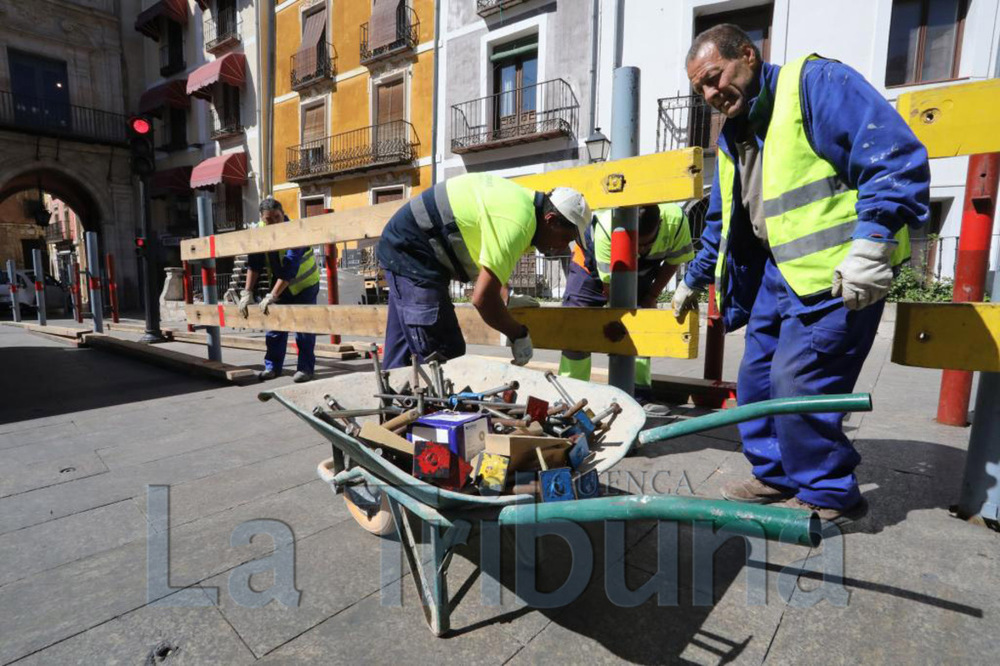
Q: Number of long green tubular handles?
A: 2